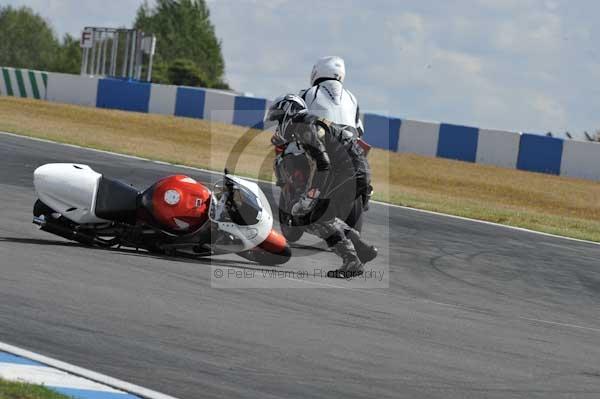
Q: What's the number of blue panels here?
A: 6